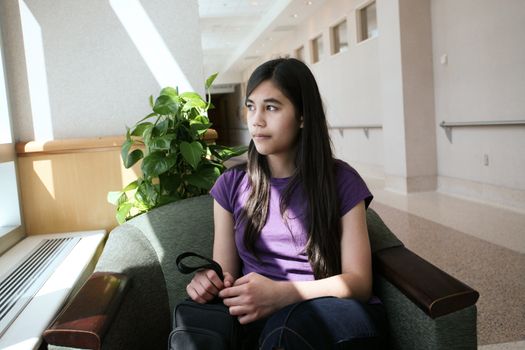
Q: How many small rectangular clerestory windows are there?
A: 4